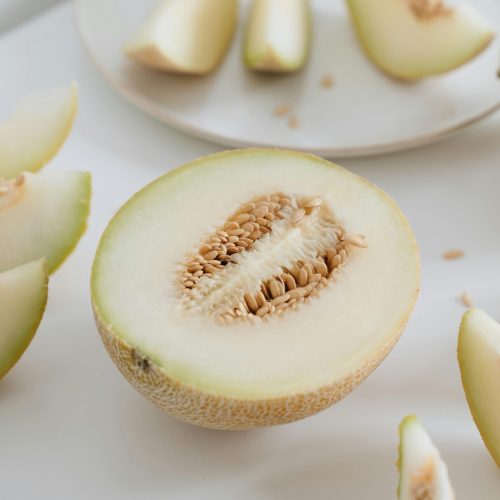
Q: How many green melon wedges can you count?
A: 8